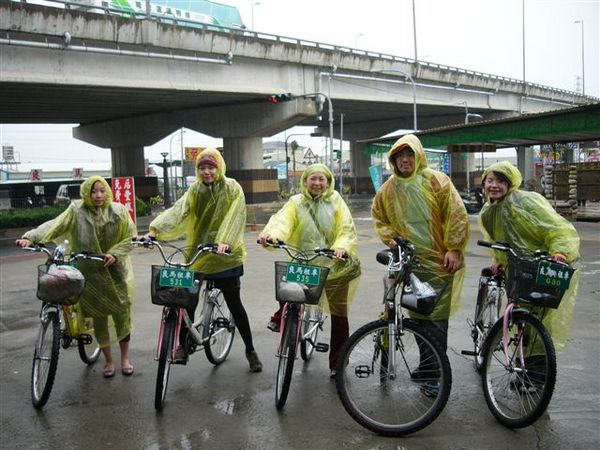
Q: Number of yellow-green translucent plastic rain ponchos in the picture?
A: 5